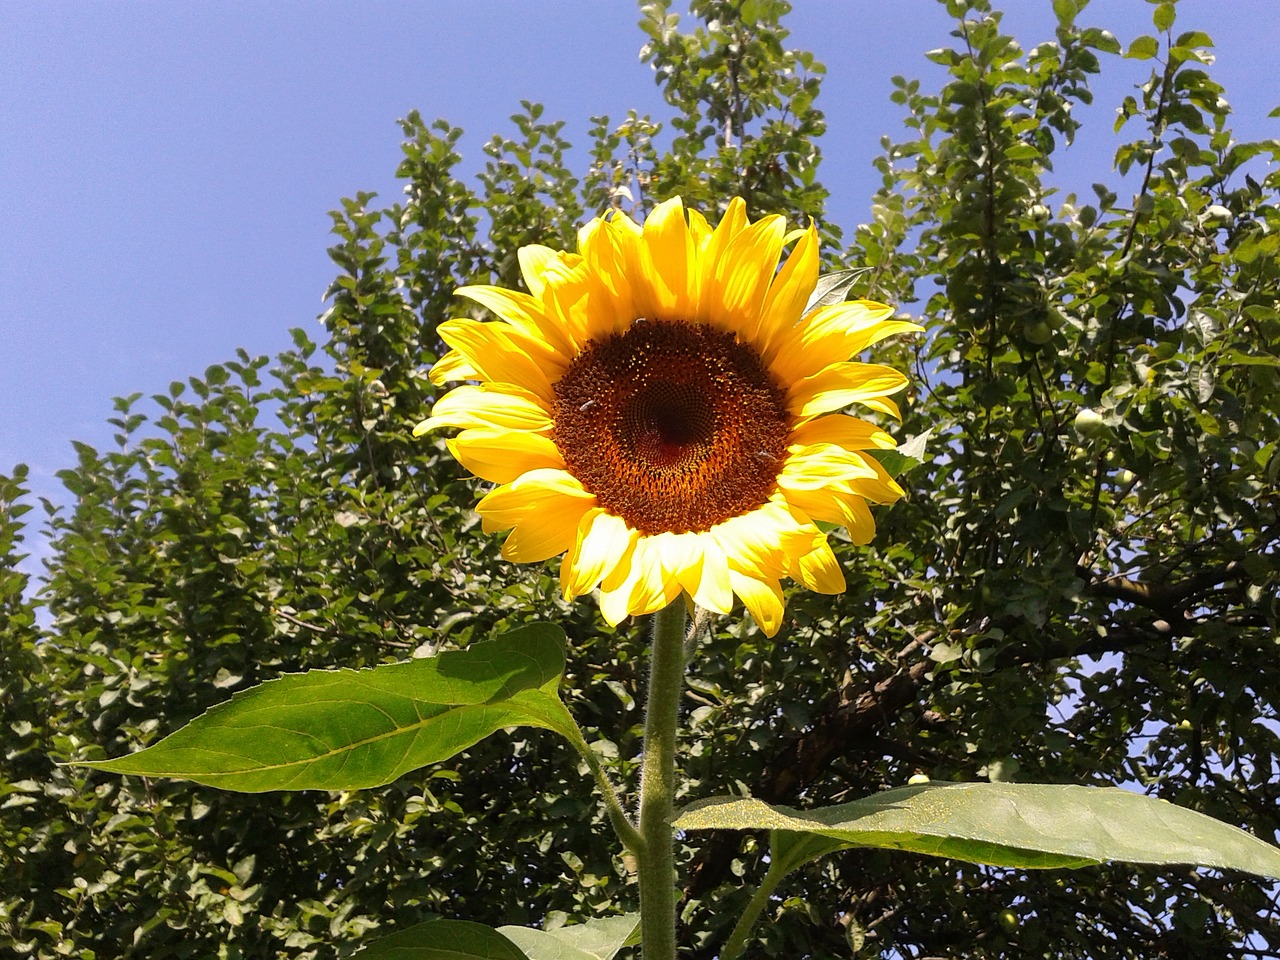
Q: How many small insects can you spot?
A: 3